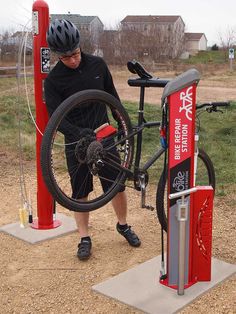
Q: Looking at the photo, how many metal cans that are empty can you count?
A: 0